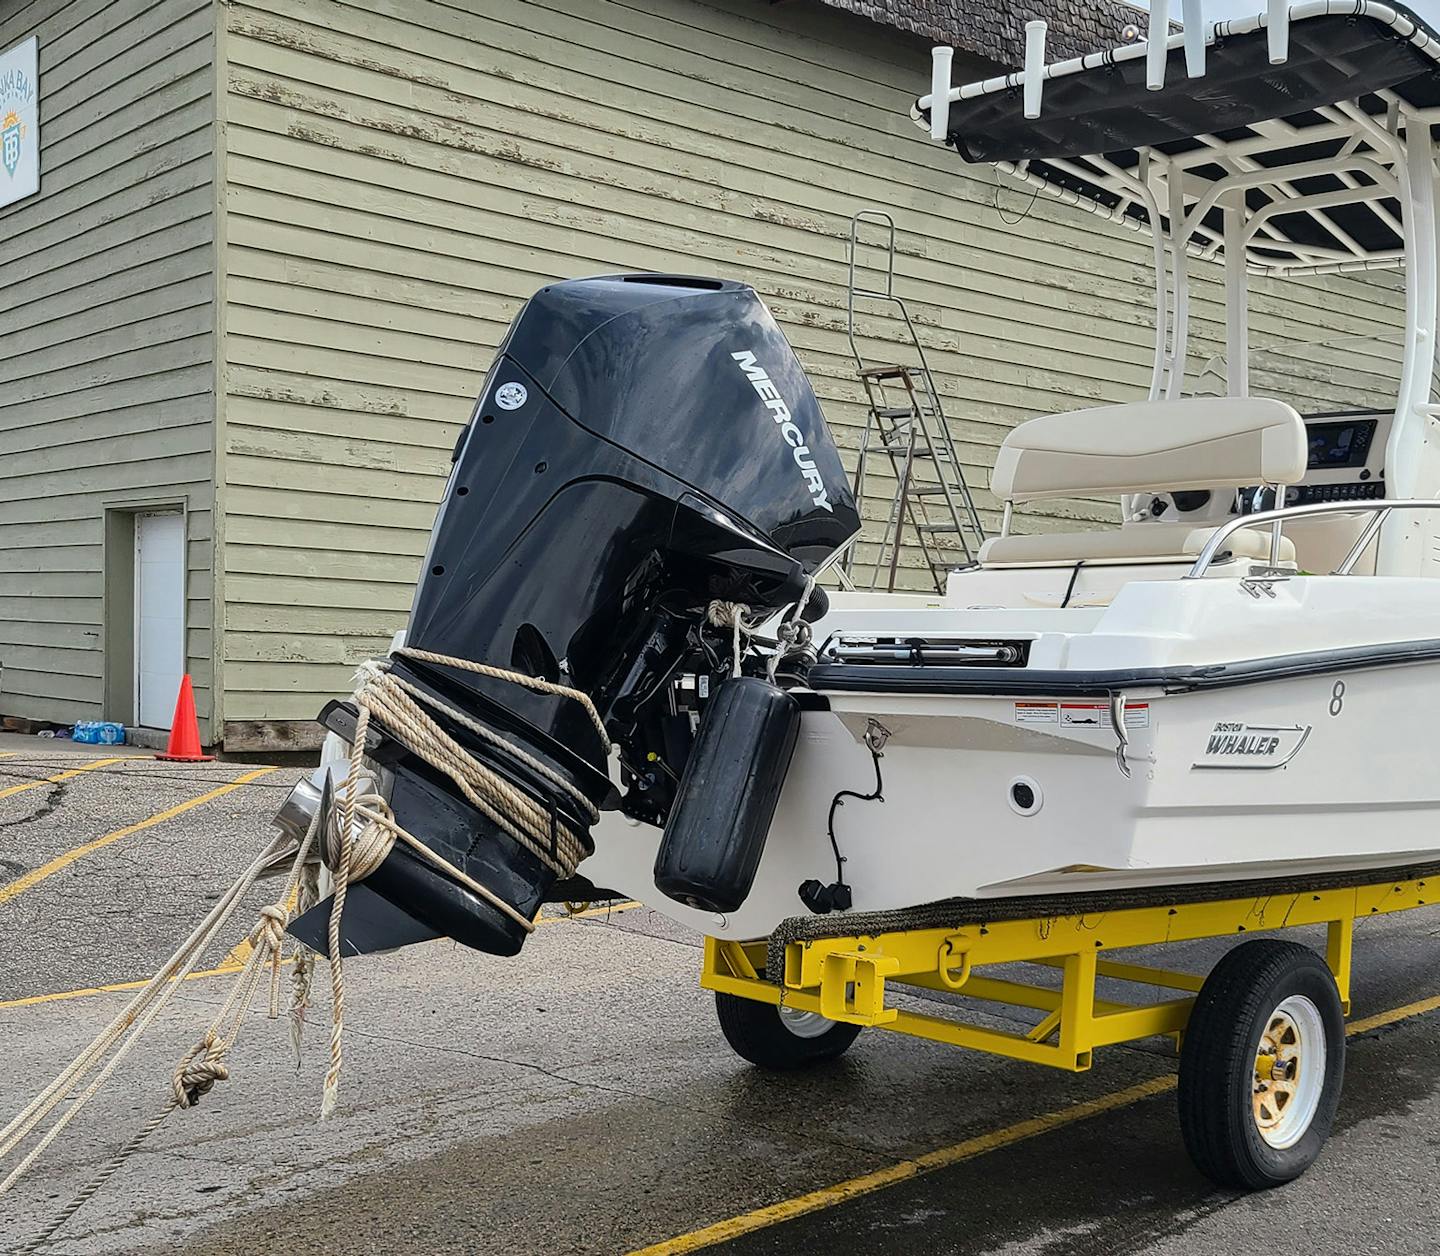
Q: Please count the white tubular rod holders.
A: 5